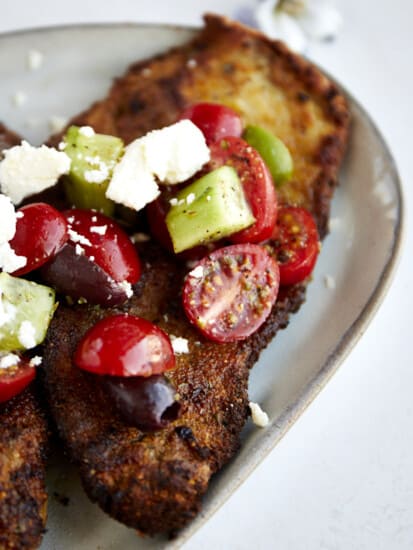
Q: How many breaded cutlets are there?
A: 2